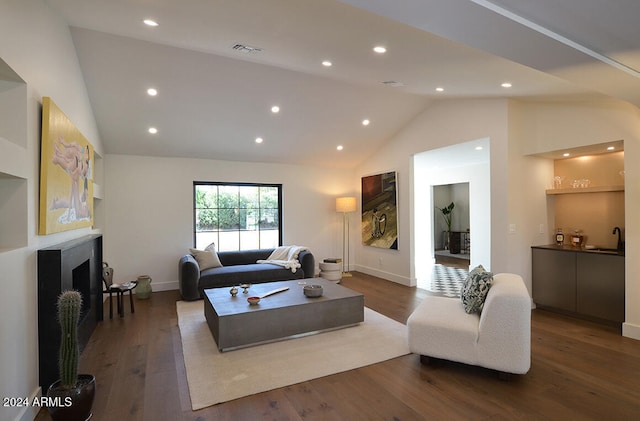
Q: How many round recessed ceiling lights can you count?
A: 14